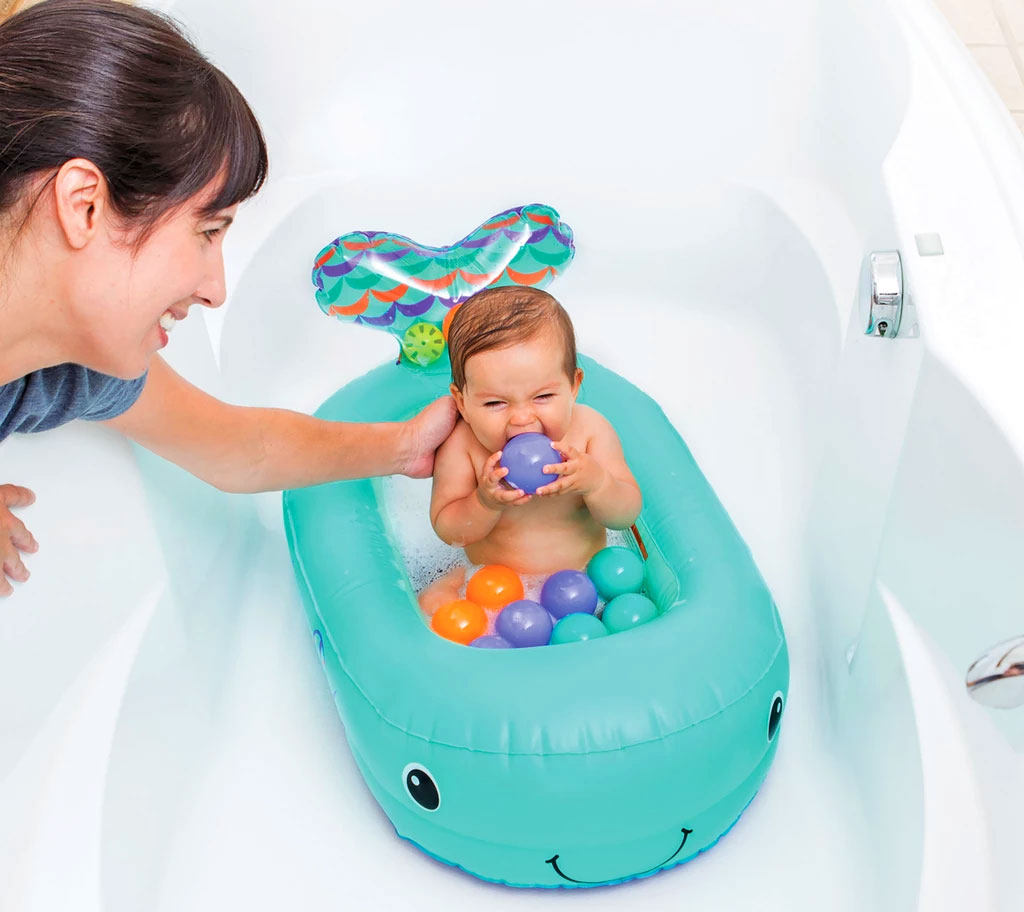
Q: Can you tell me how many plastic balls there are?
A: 9